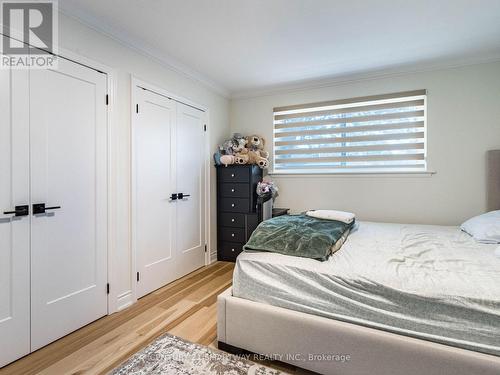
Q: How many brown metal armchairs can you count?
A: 0